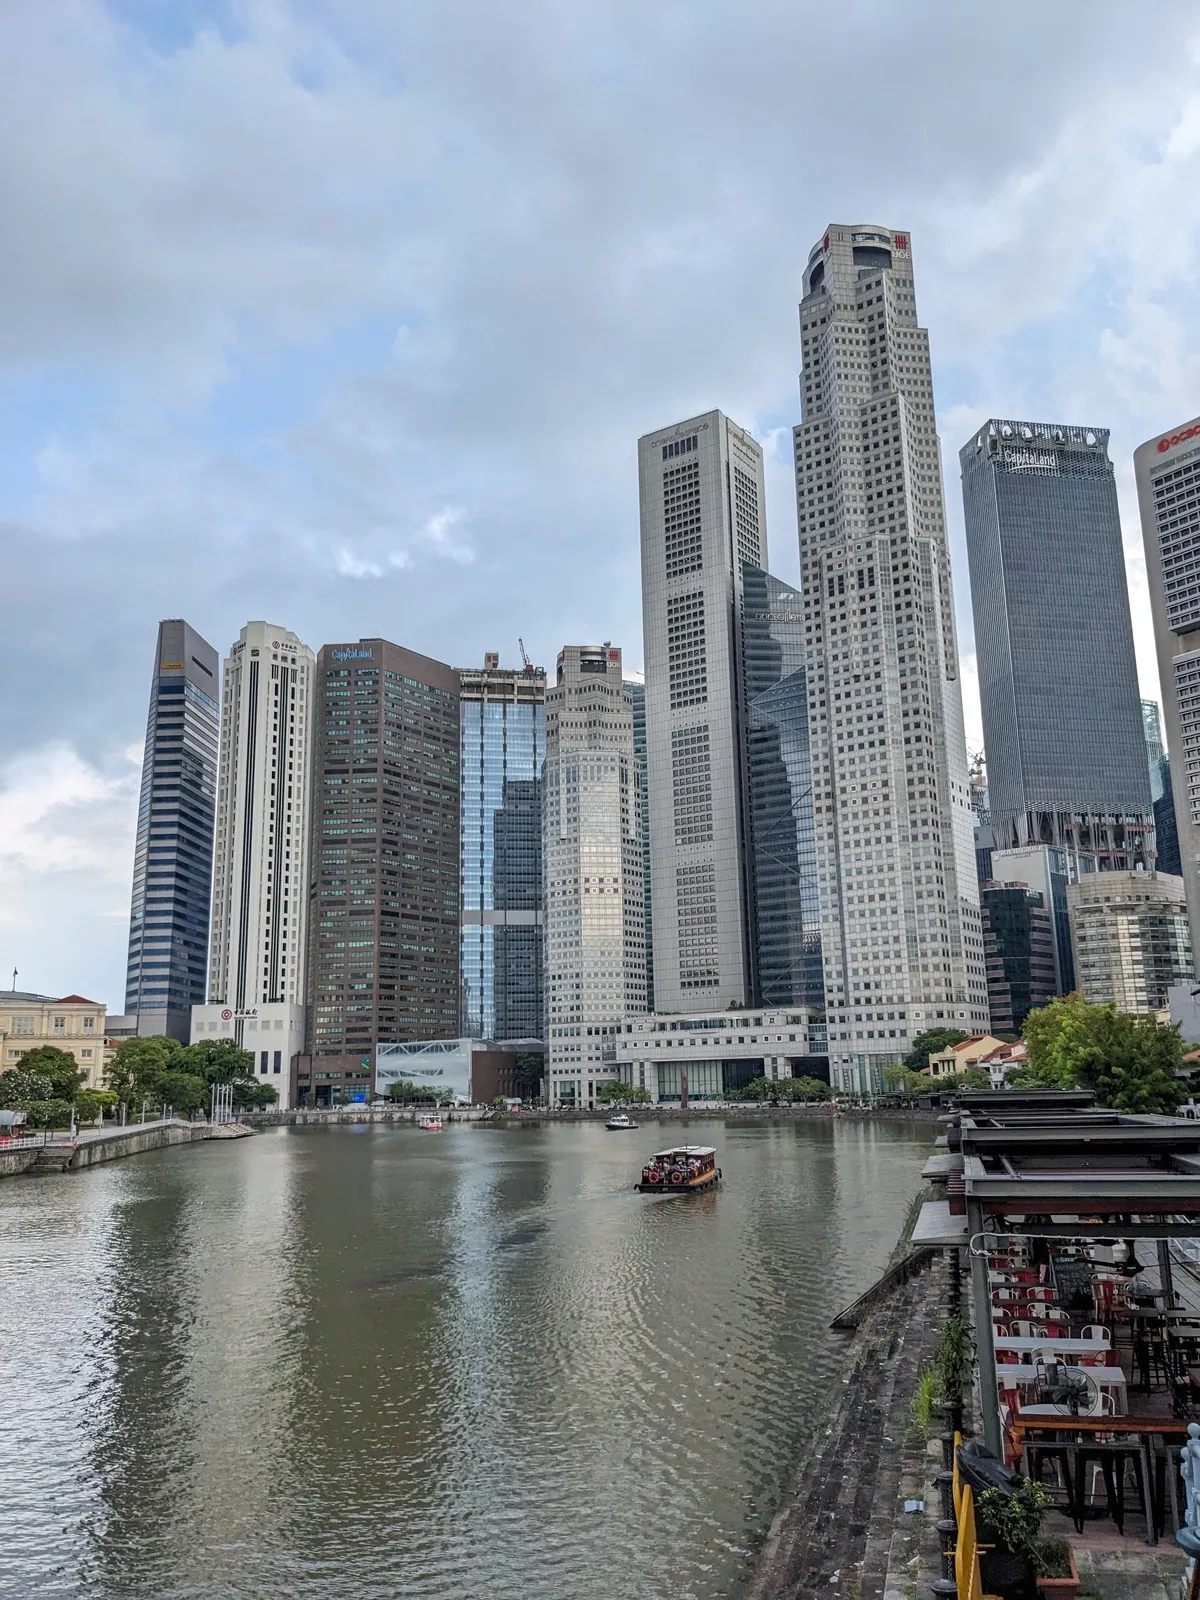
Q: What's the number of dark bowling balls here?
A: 0